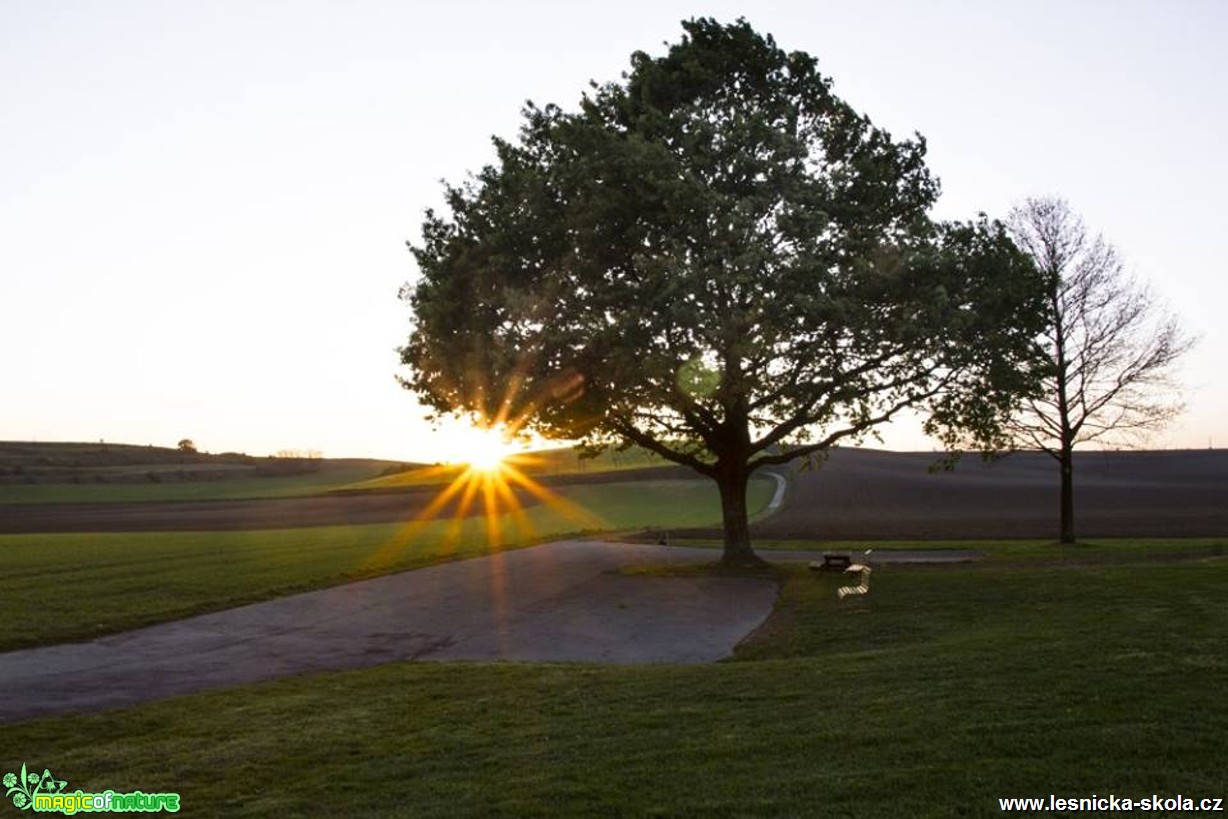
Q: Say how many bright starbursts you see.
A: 1